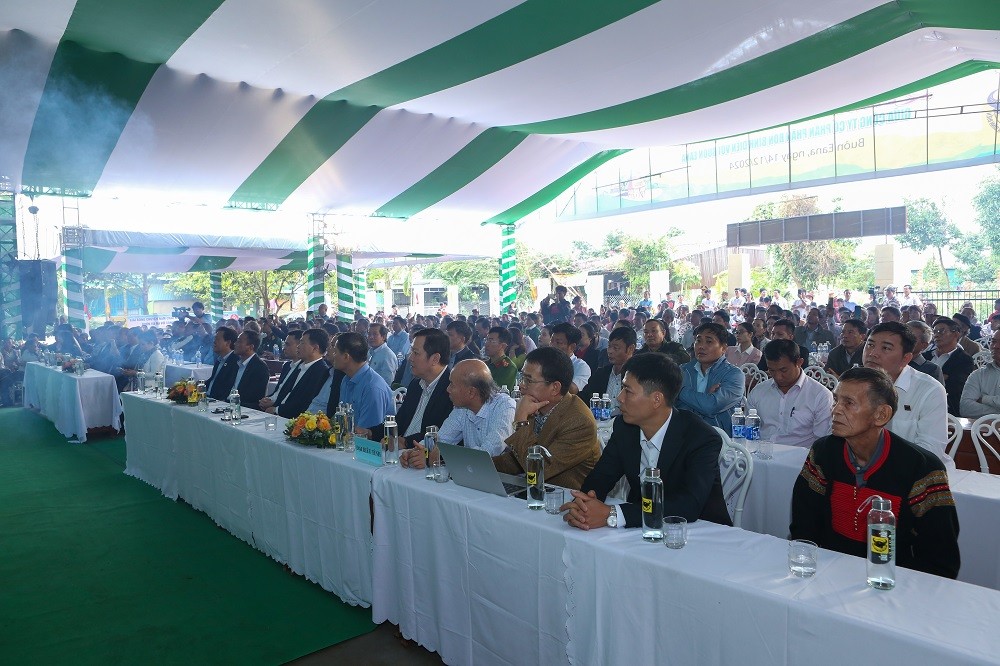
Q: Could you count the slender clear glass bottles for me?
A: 12